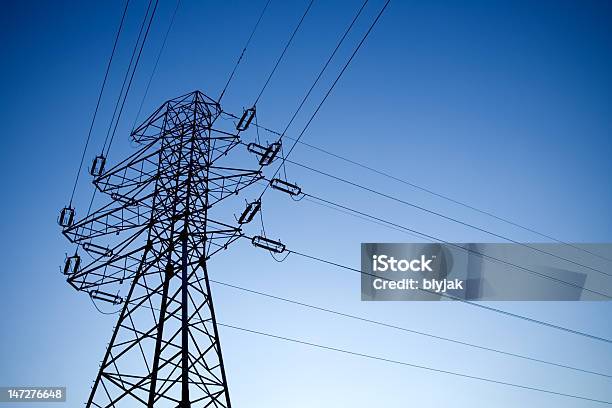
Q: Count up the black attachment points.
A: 12